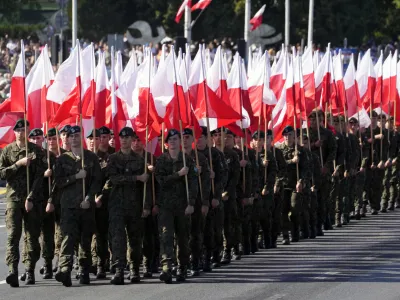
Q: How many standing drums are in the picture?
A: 0